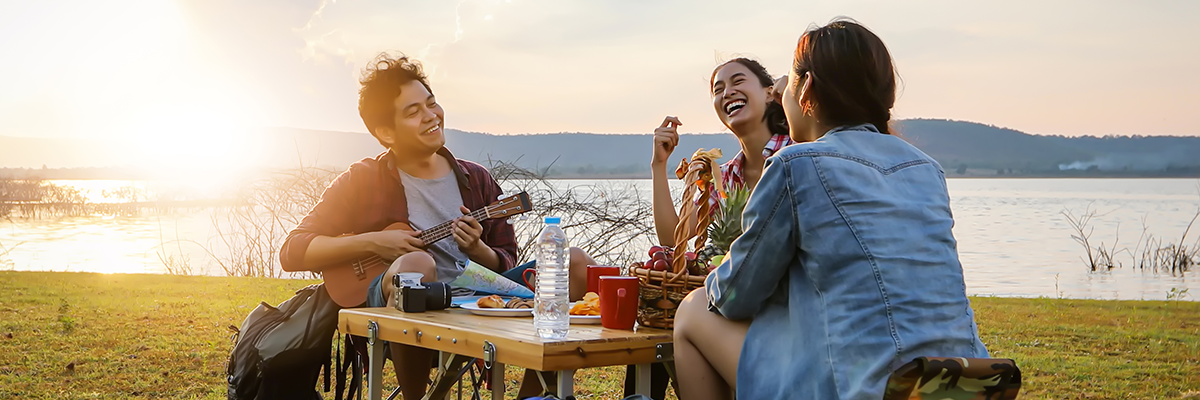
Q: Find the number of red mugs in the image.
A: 3